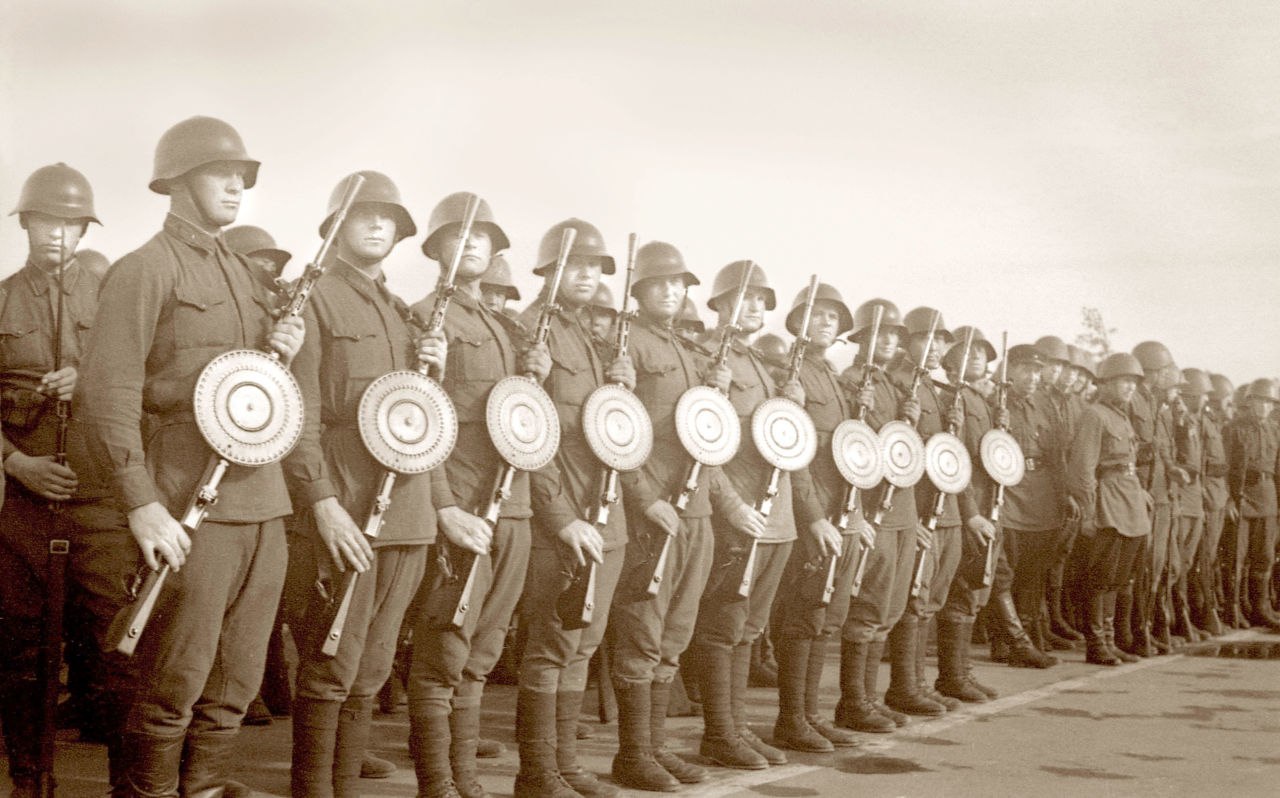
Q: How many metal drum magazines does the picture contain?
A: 10